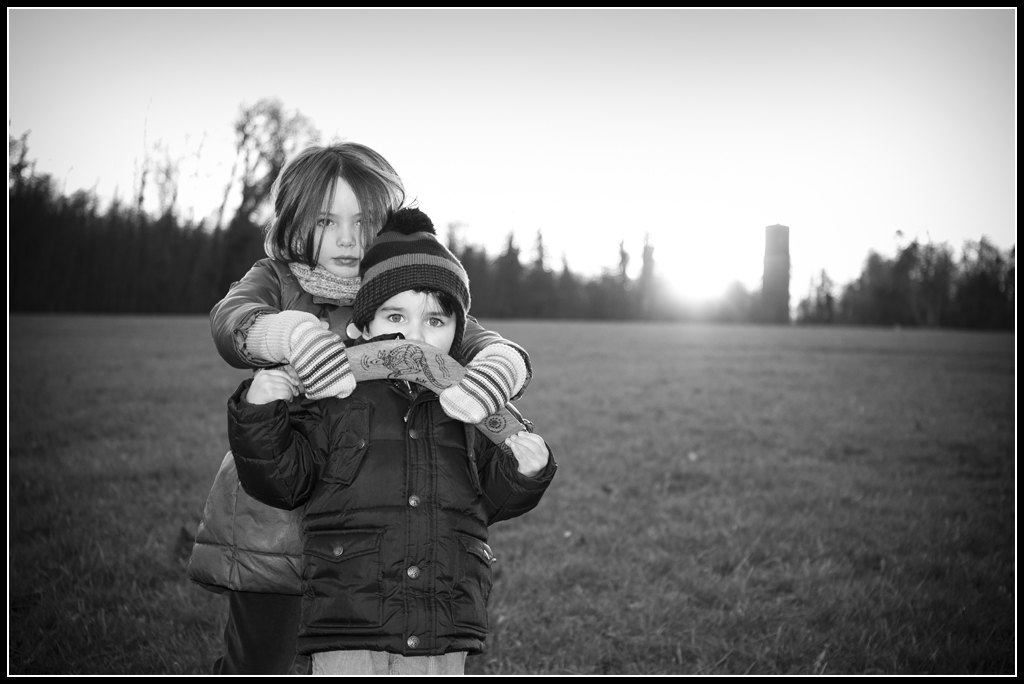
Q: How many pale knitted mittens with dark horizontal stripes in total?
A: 2